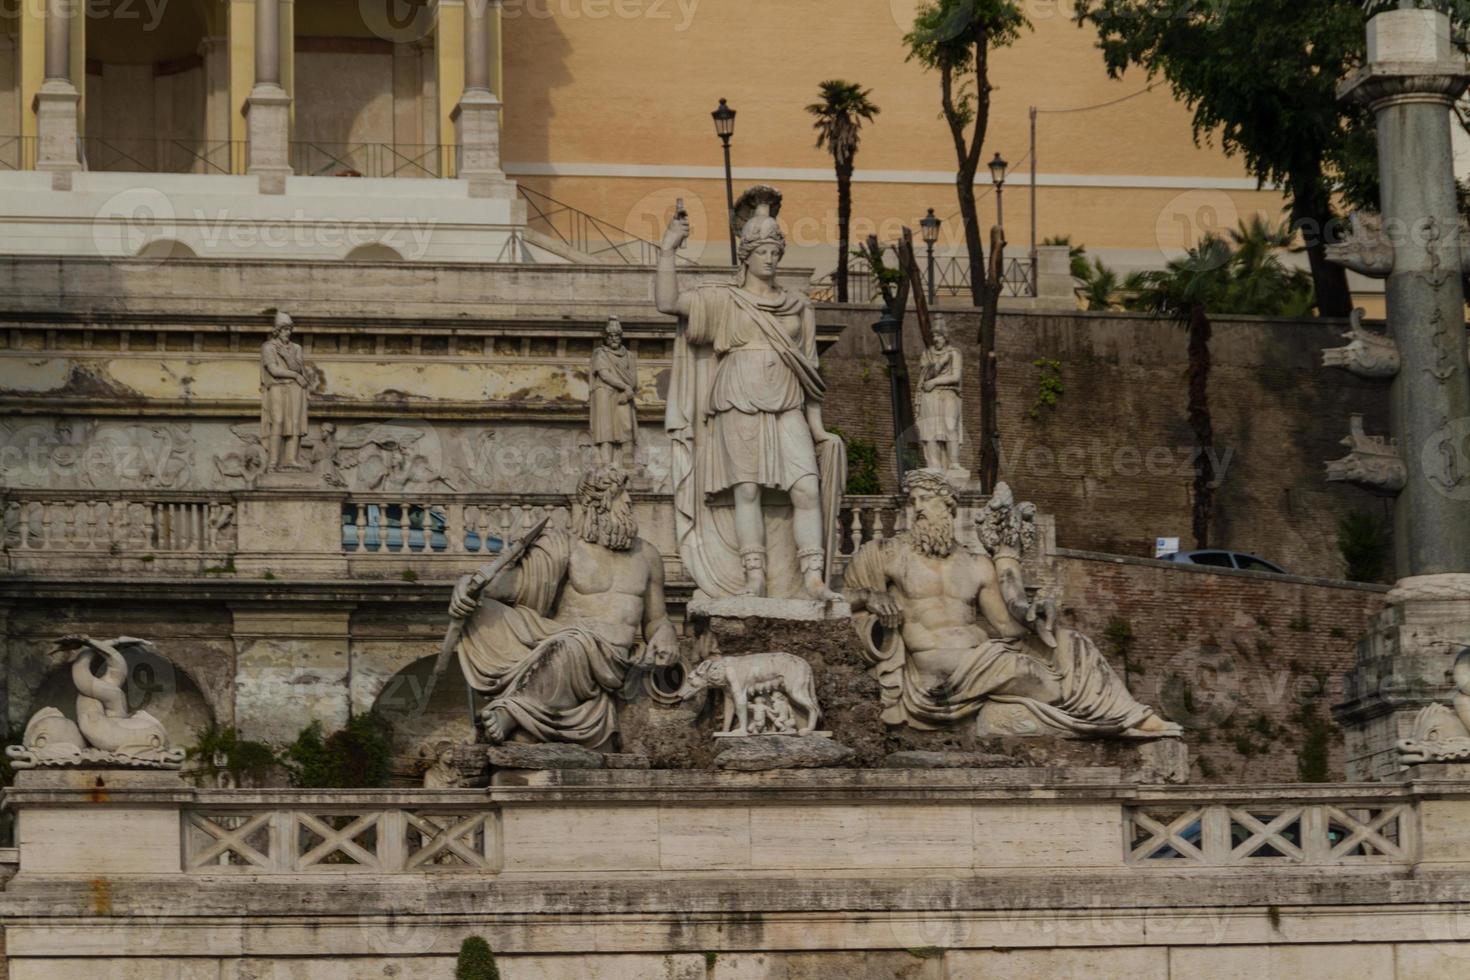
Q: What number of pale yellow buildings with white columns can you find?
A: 1